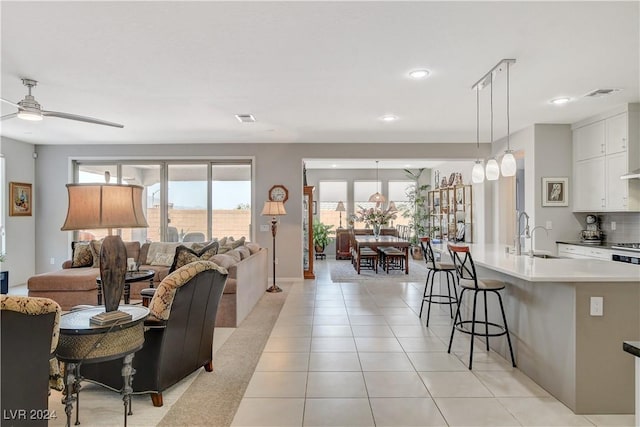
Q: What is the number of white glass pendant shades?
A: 3